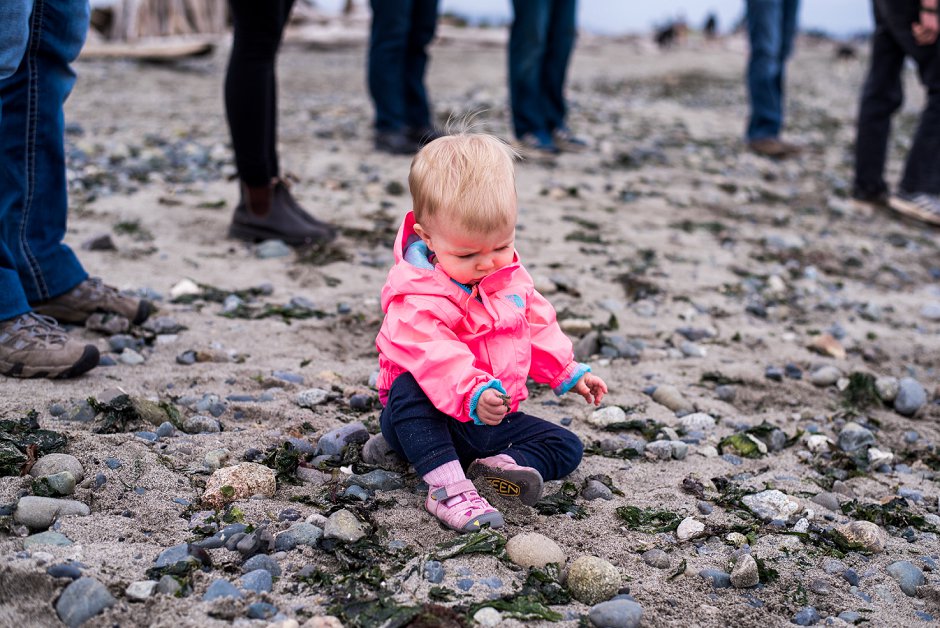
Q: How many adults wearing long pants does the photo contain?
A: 6